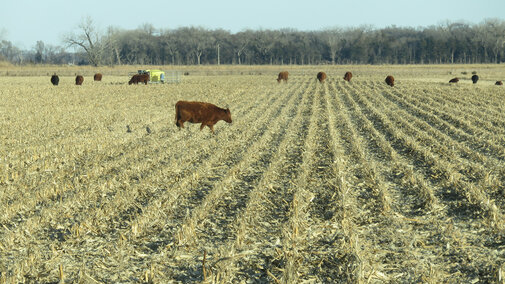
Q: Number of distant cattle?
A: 11